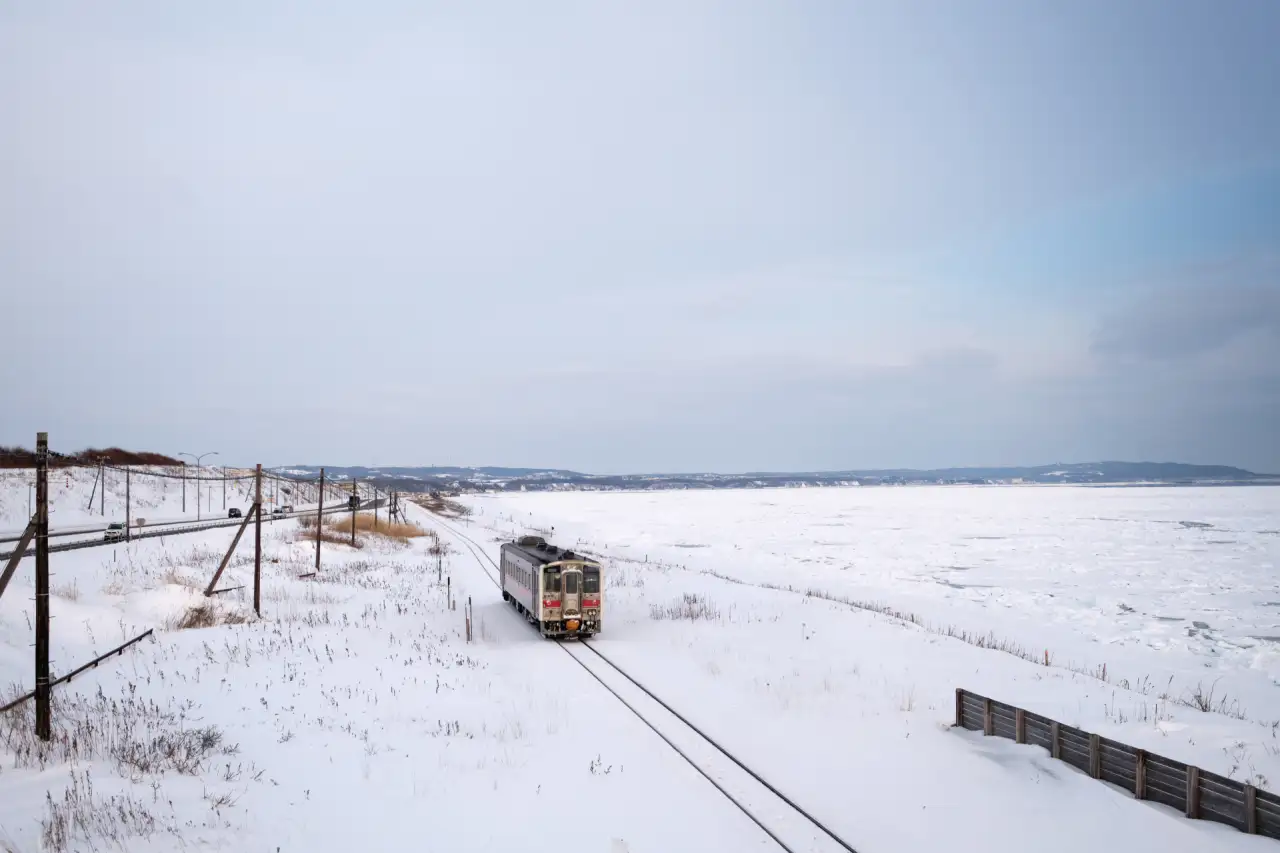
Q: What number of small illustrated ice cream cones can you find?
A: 0